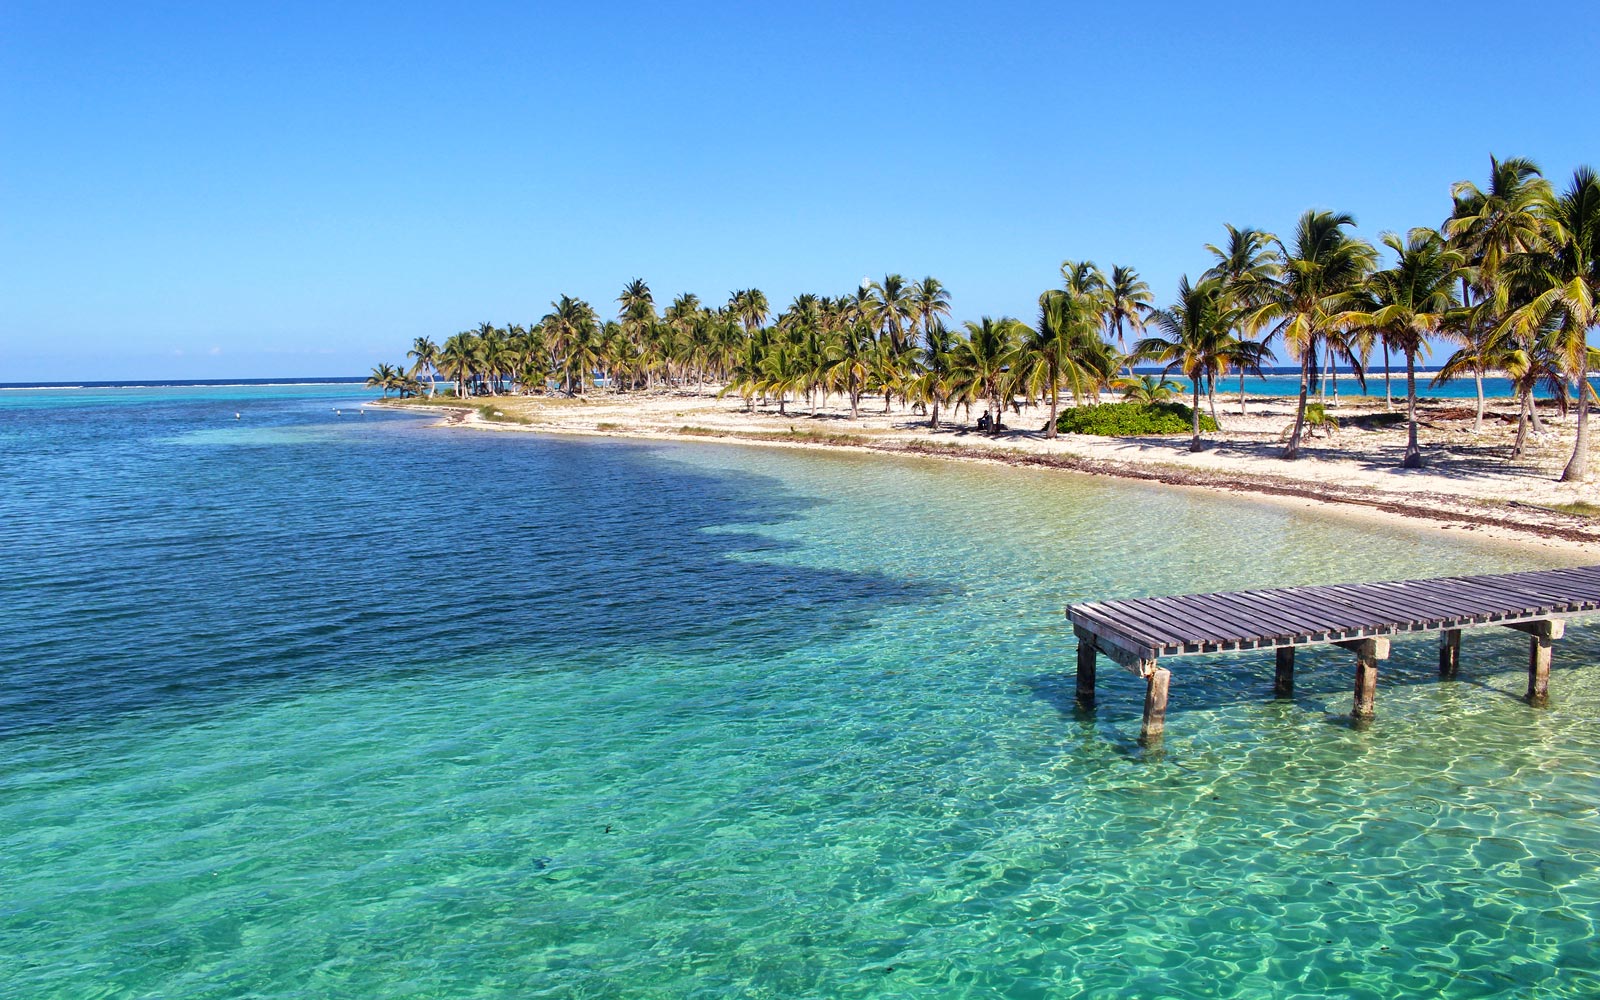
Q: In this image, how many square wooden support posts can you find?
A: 6